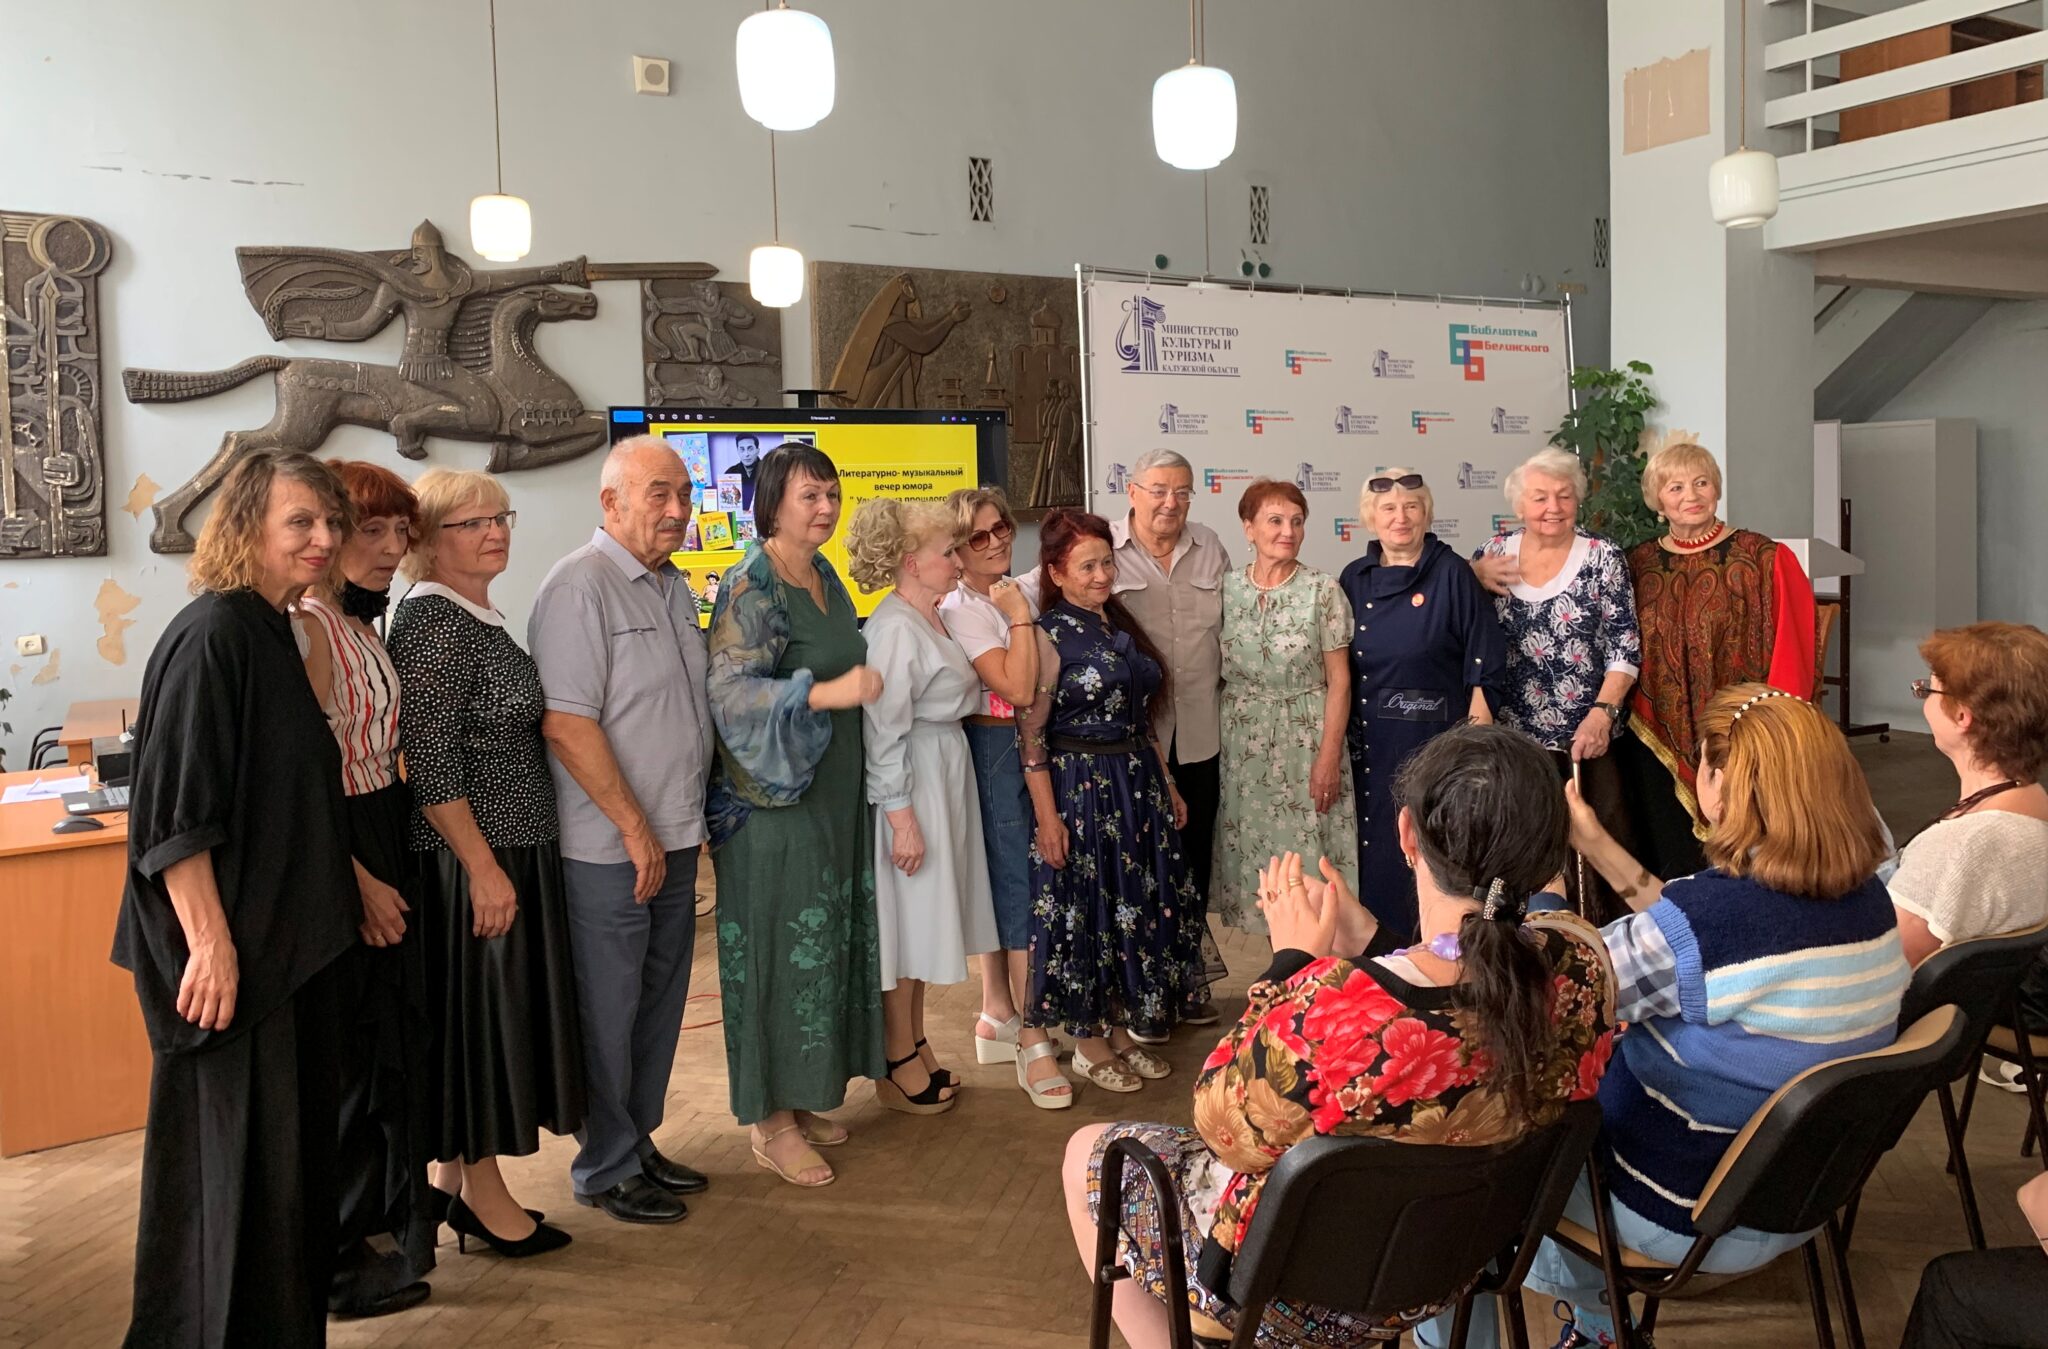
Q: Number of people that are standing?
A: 13